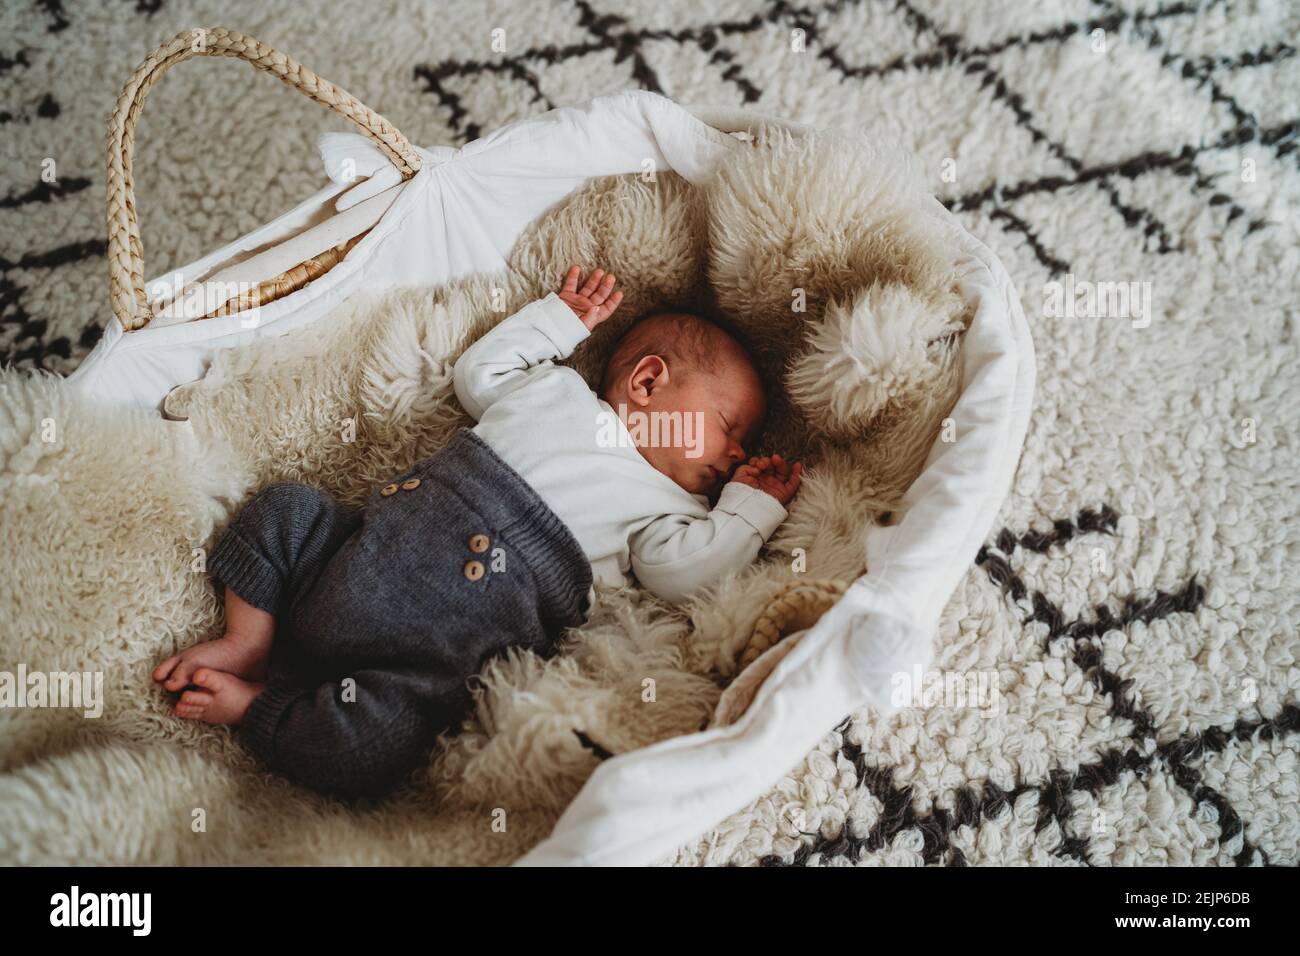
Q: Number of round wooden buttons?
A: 4